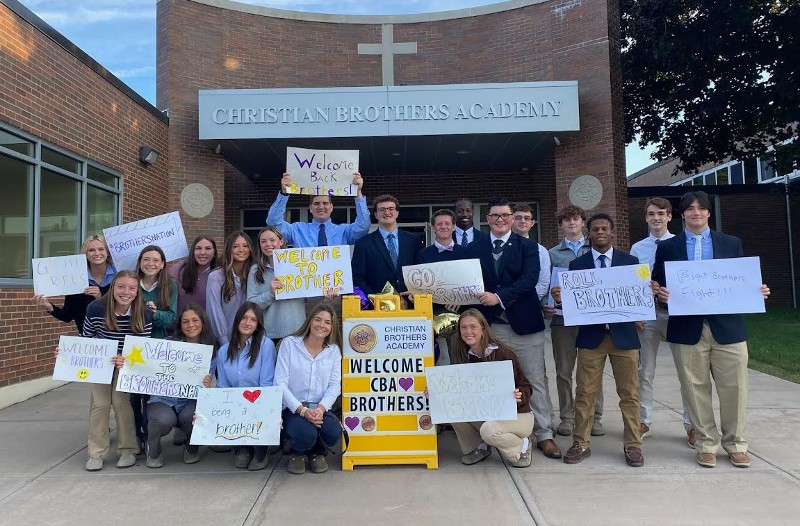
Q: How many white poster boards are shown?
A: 11